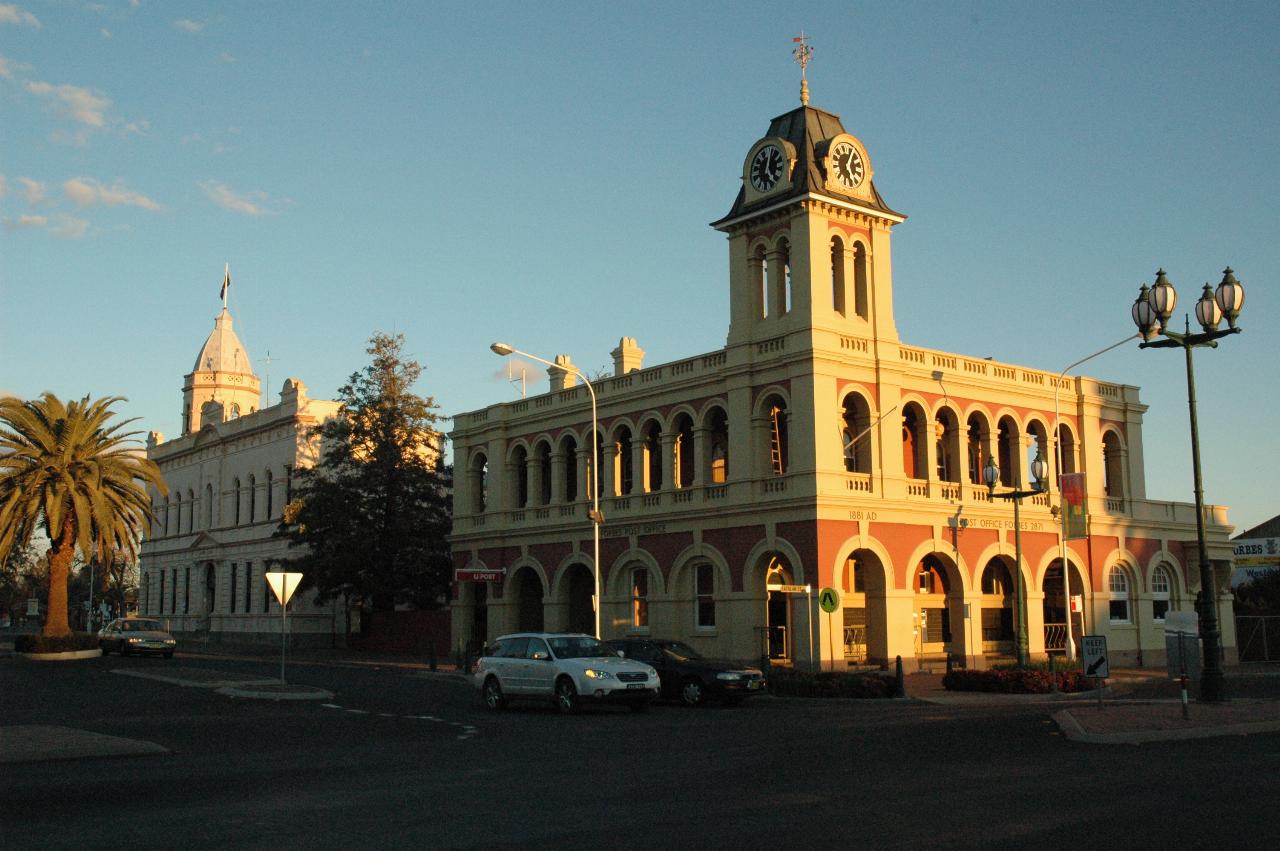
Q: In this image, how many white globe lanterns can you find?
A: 6